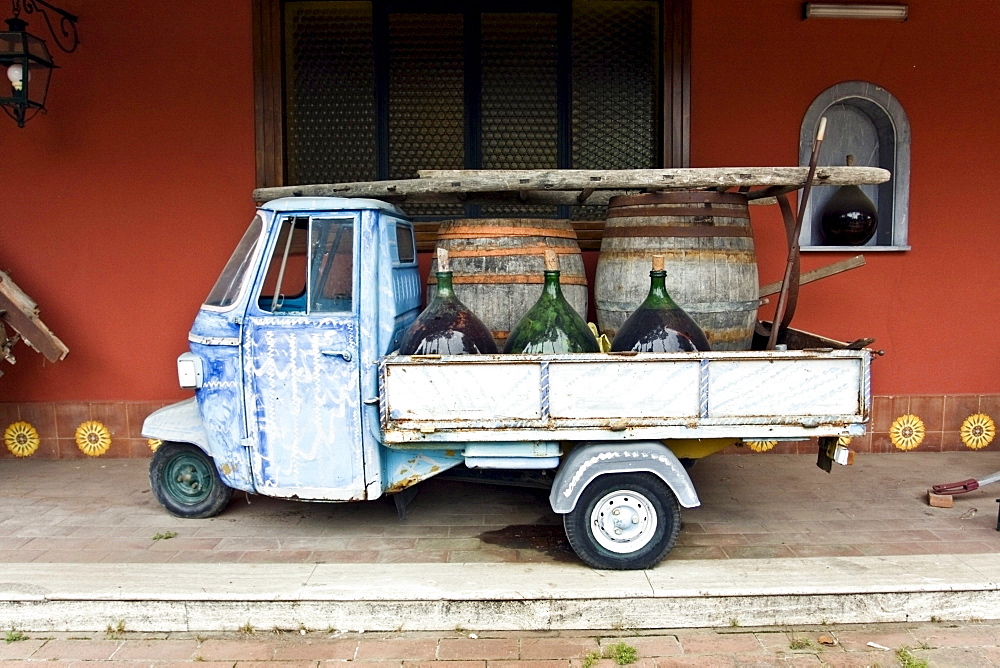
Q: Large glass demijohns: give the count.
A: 4